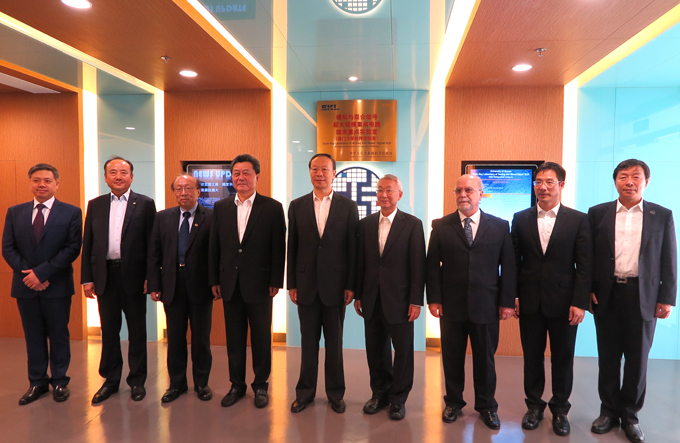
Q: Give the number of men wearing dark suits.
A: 9